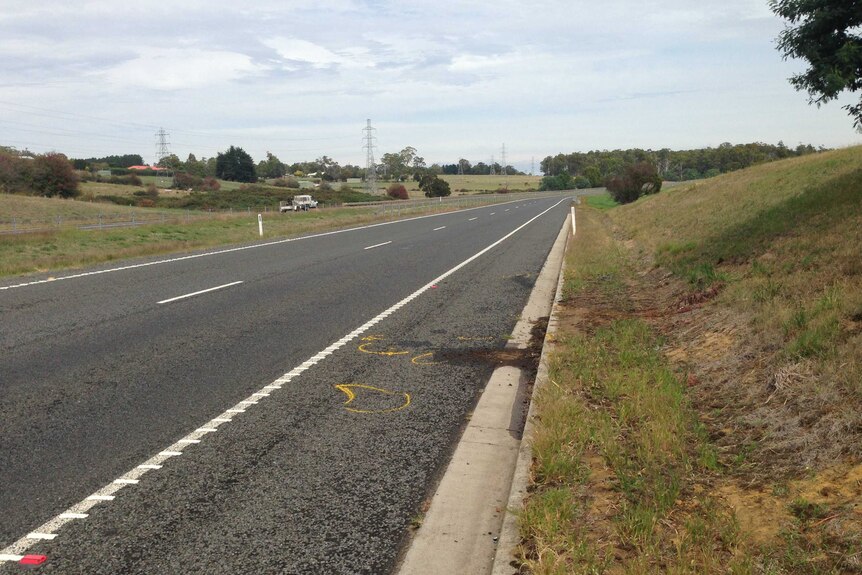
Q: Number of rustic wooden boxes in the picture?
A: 0